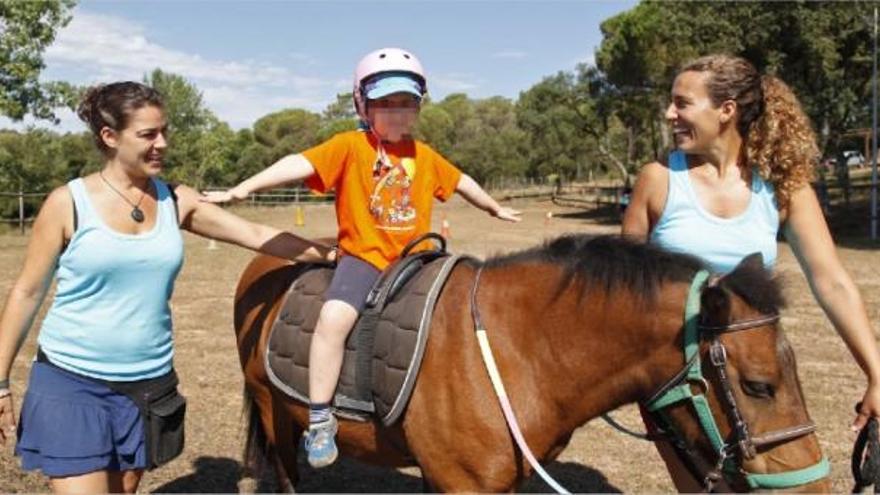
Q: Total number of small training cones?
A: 4